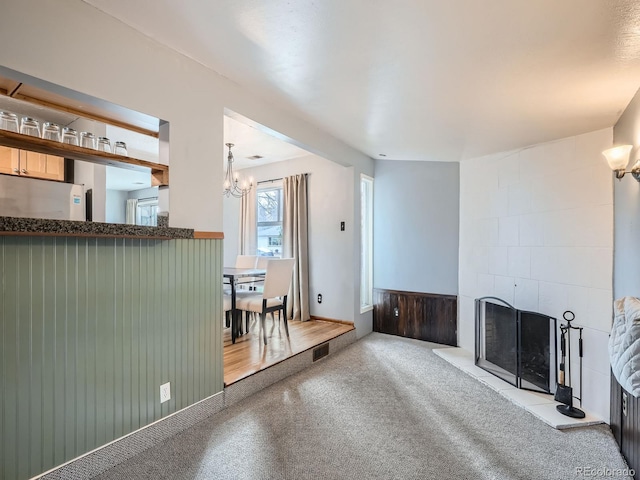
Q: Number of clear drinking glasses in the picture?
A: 7